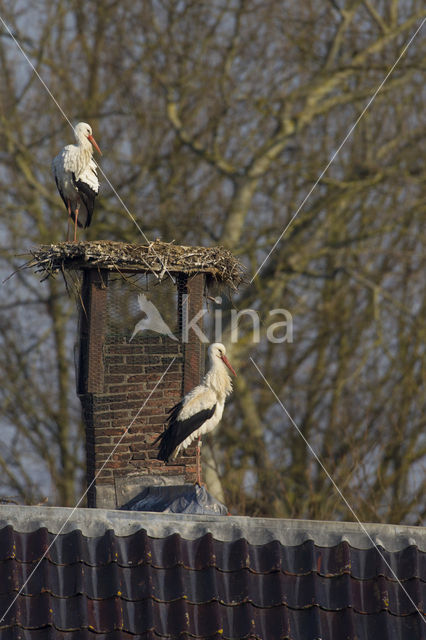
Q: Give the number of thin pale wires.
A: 4